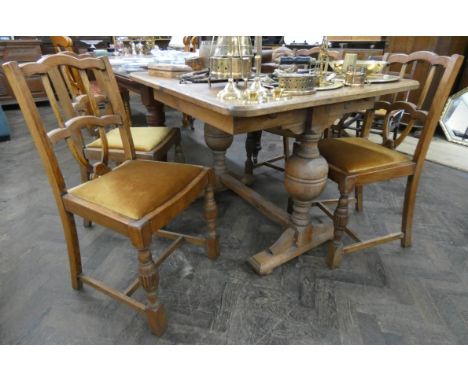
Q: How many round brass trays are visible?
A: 2